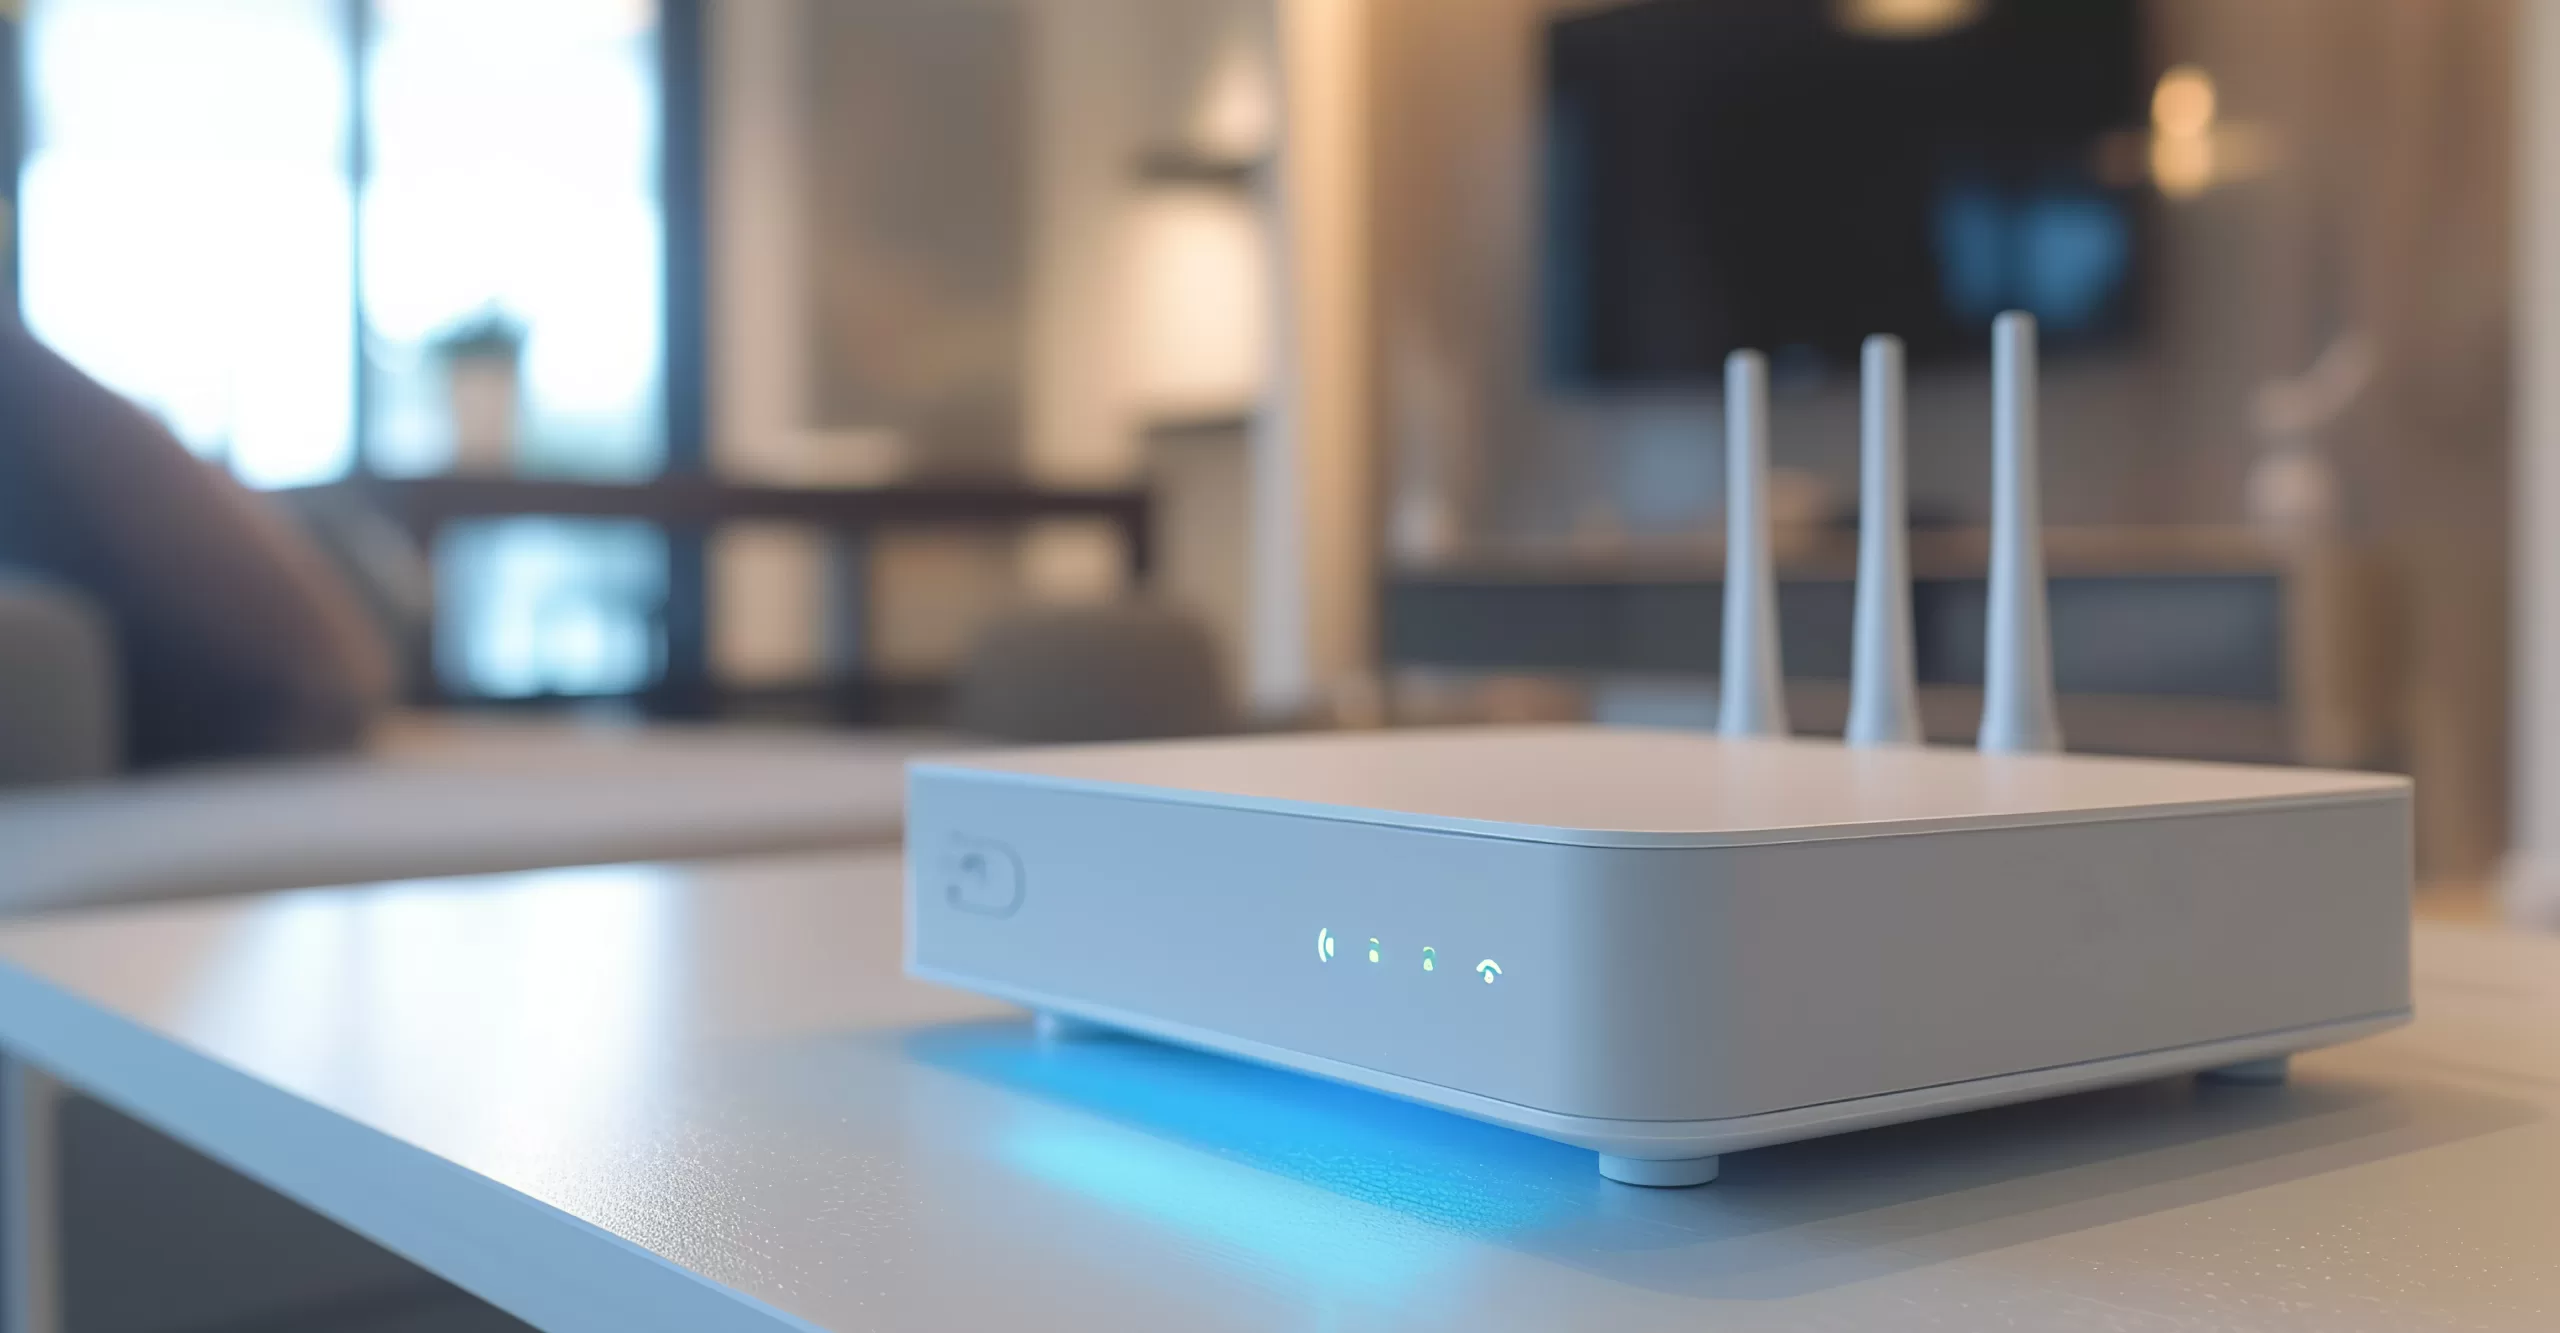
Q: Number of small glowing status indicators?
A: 4